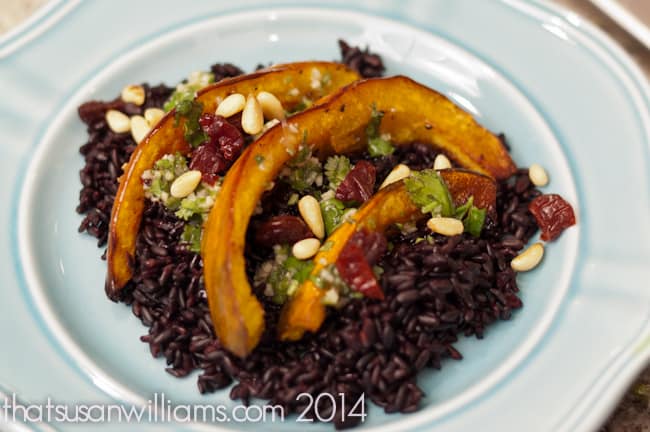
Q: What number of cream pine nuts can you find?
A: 15